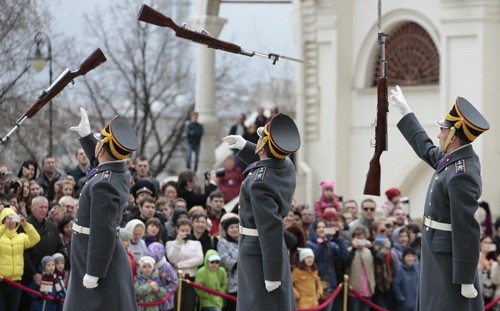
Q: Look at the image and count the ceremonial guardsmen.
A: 3